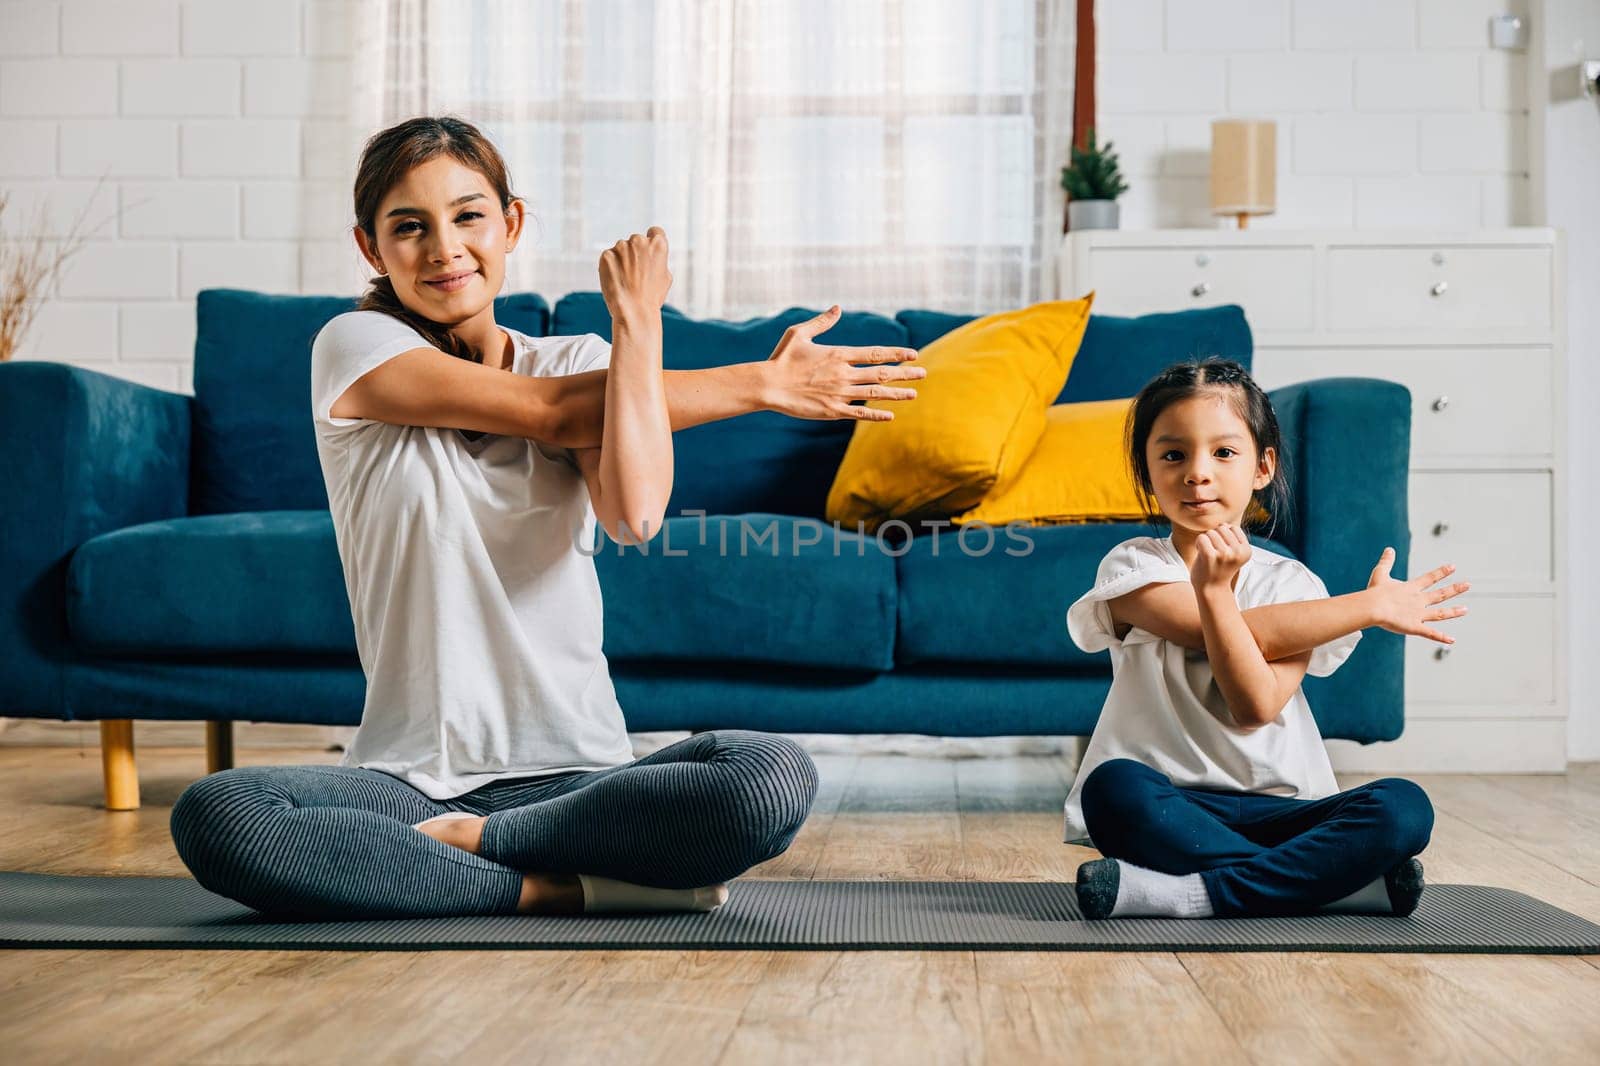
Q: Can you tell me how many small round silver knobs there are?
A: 5